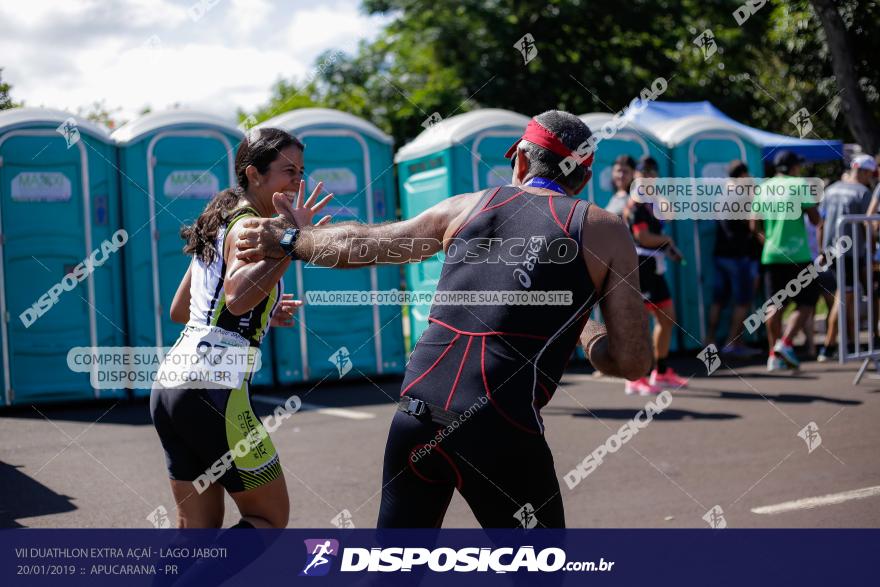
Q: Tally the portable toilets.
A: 6